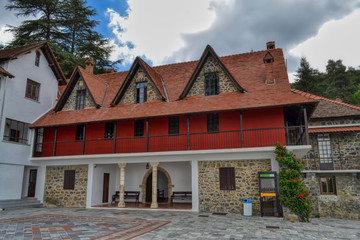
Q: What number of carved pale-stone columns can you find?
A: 2